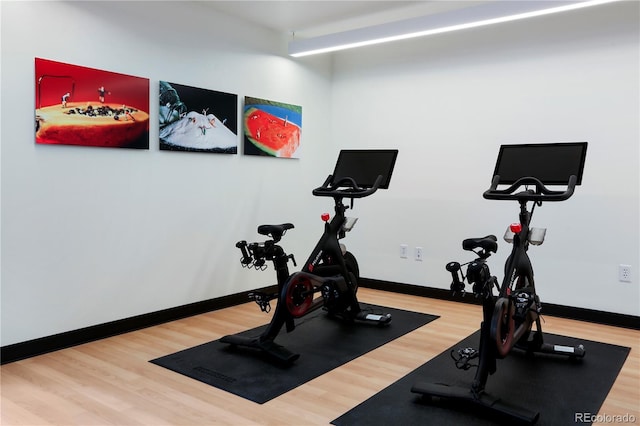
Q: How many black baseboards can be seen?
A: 2